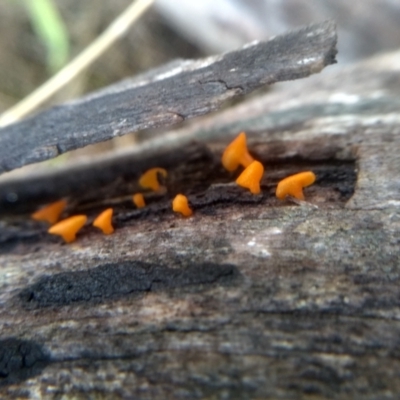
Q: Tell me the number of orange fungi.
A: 9